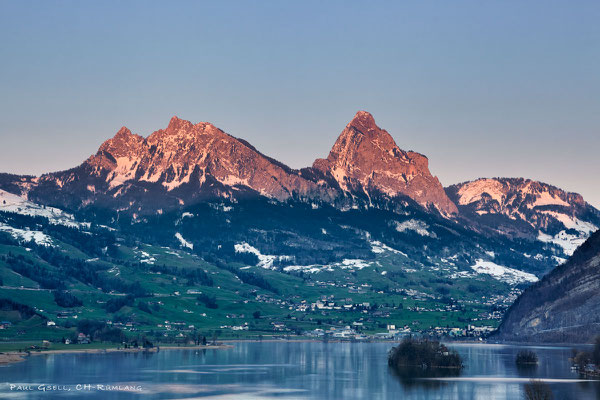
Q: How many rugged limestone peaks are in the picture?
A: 2